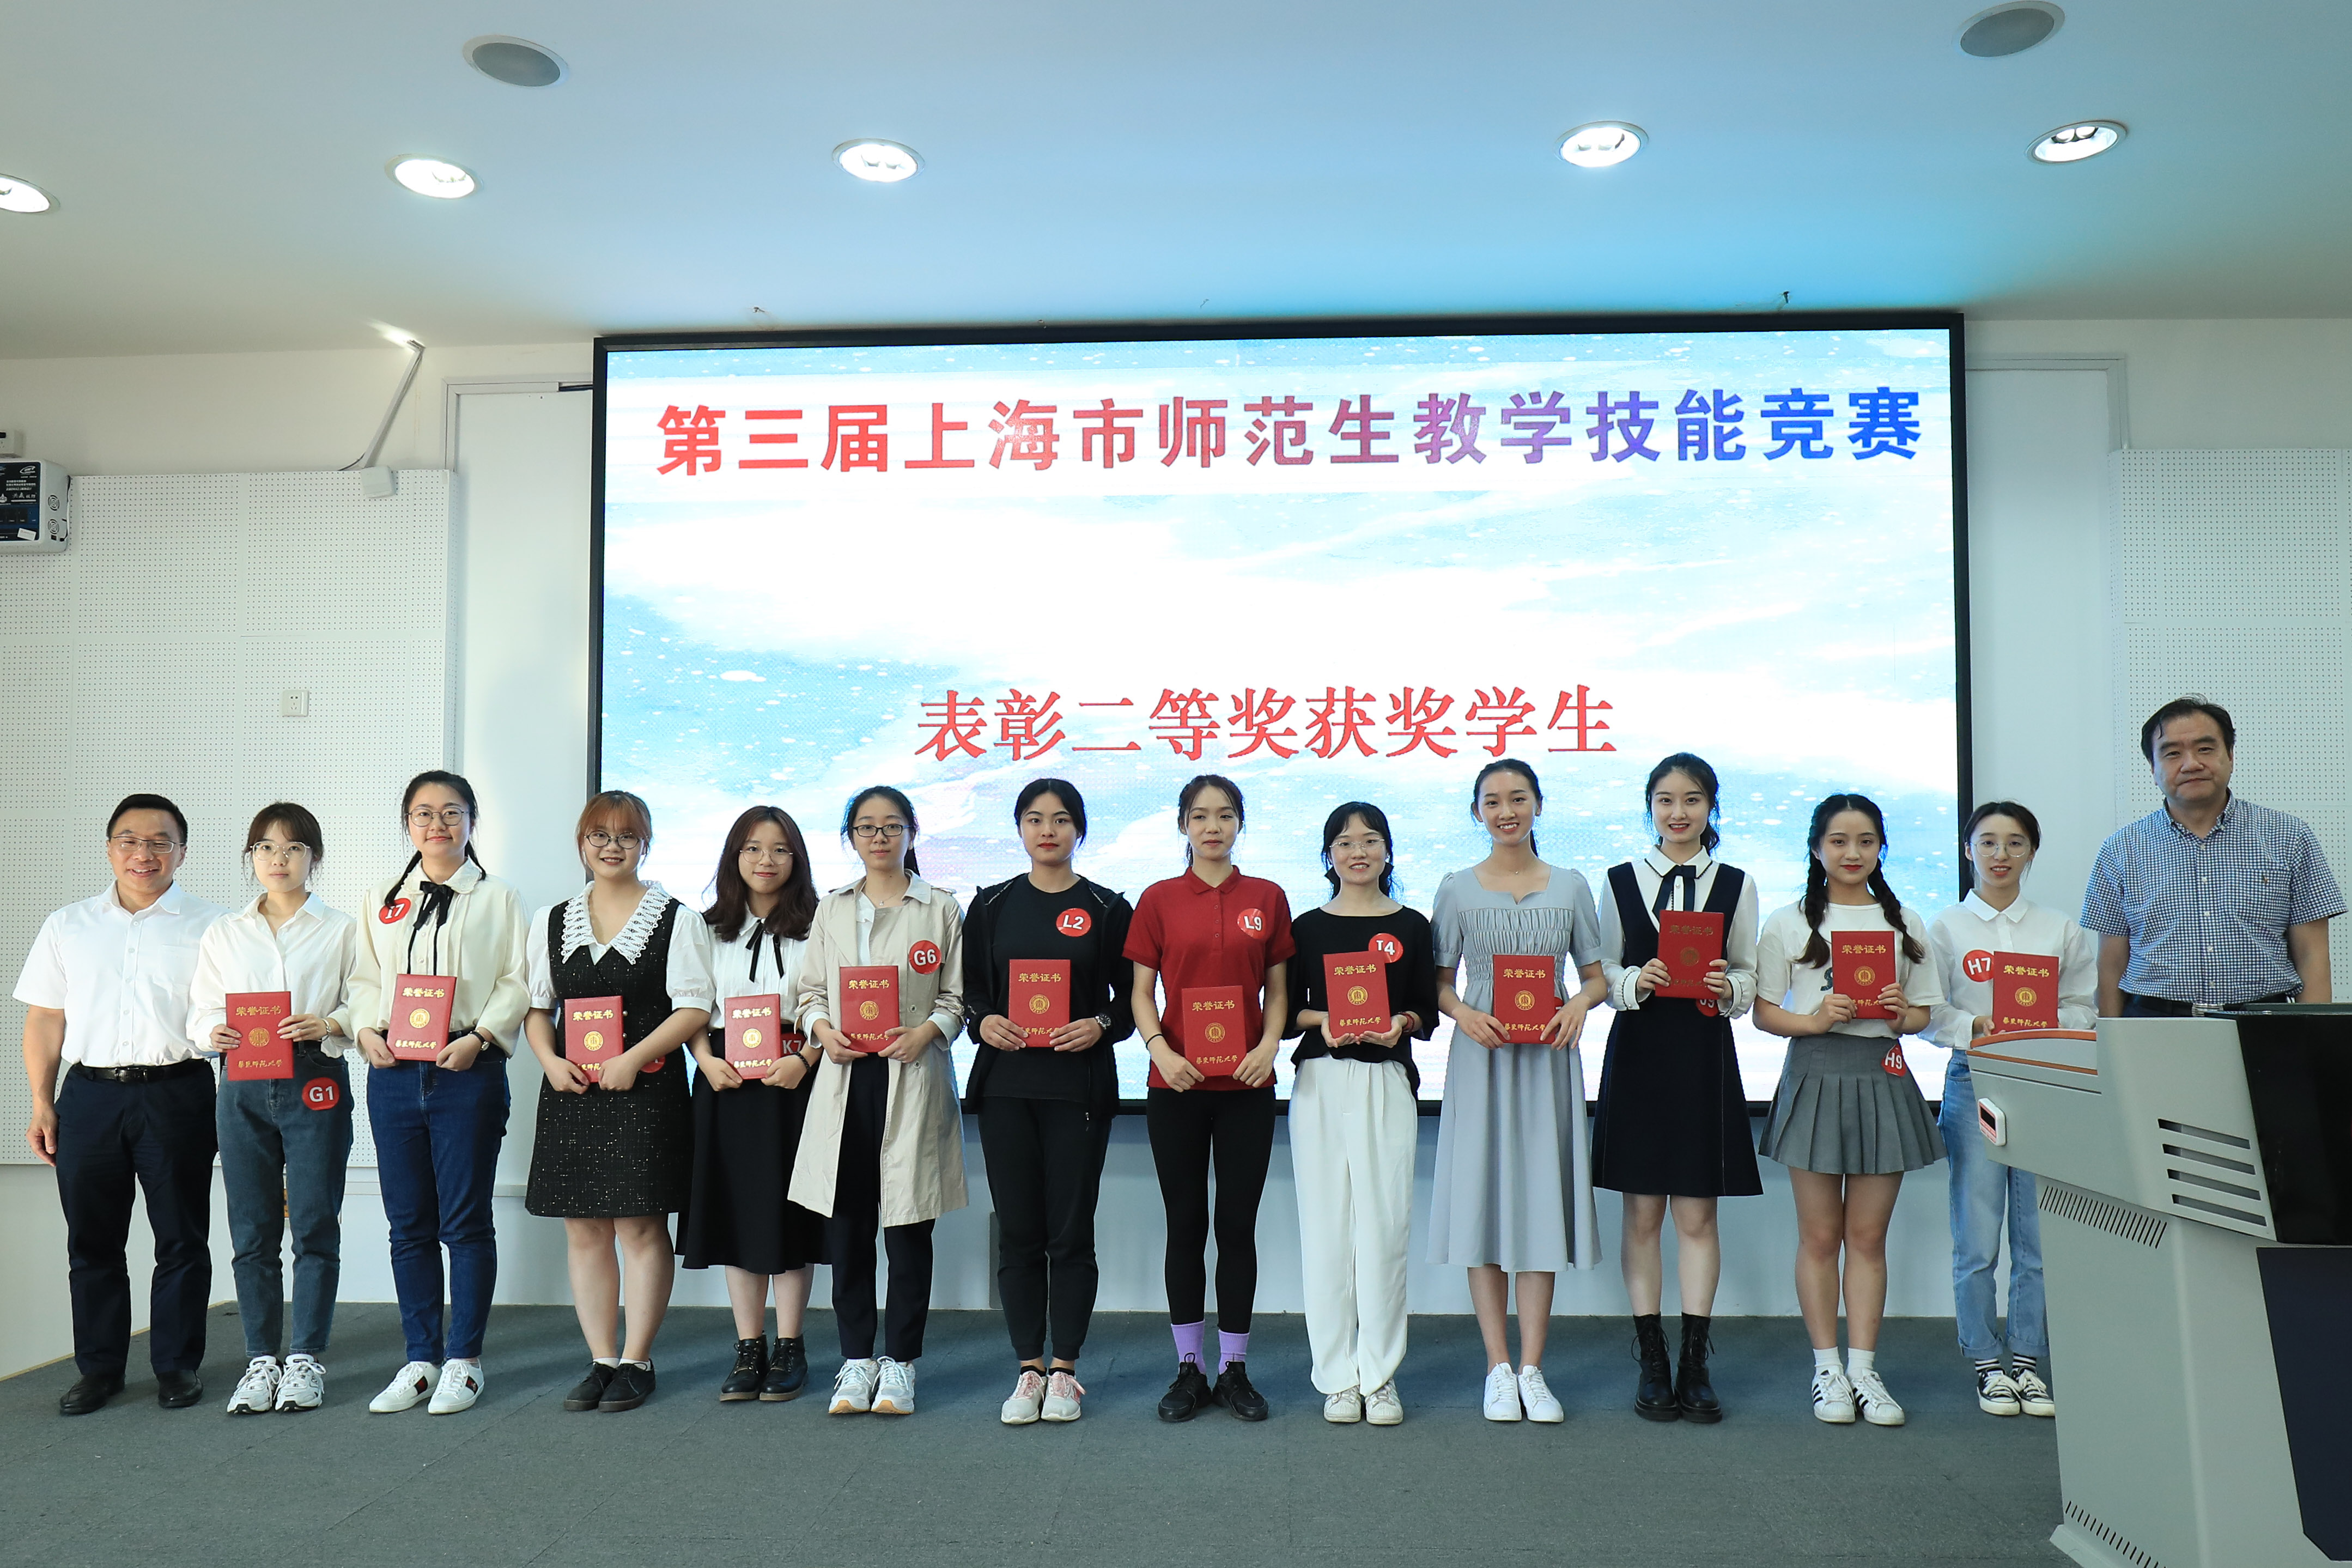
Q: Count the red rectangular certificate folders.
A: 12